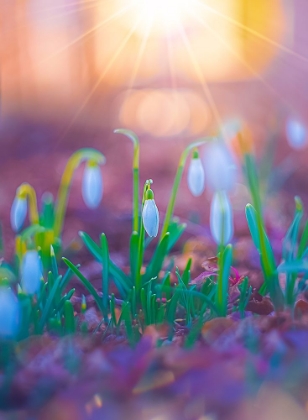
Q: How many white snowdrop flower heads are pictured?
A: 9